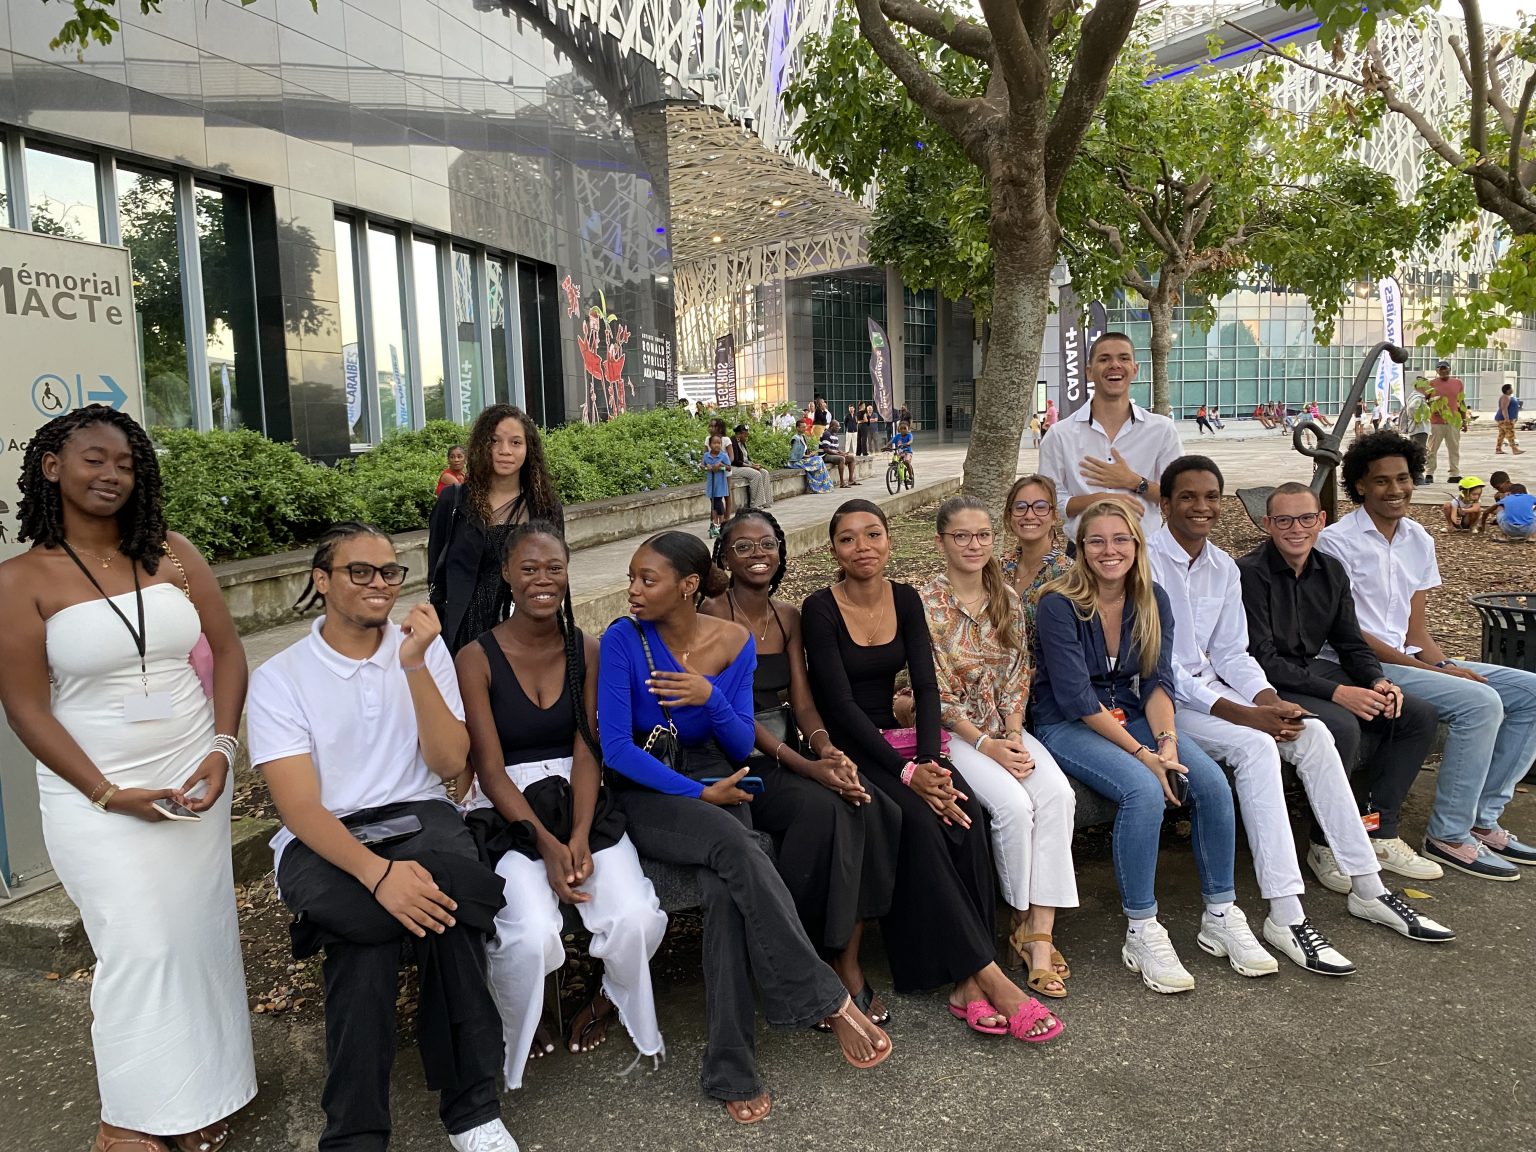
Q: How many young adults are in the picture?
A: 14